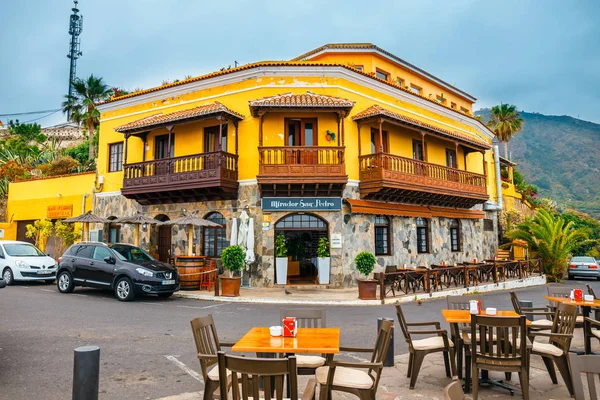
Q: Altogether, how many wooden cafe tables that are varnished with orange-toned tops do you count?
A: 3